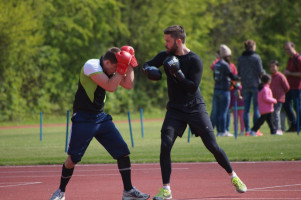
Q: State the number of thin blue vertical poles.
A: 7